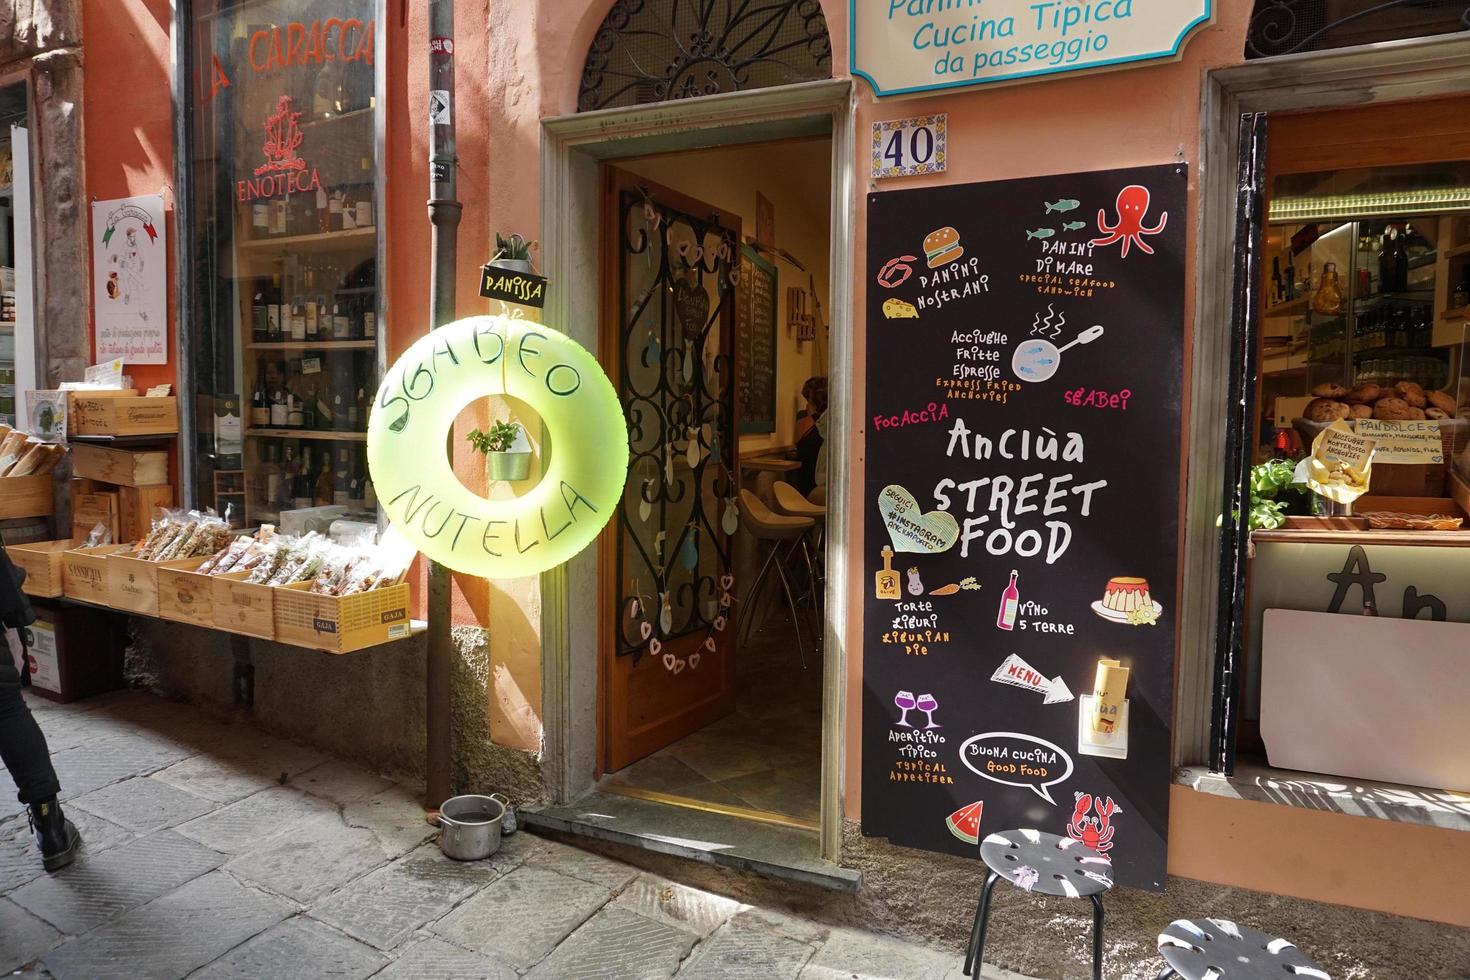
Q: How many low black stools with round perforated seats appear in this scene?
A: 2